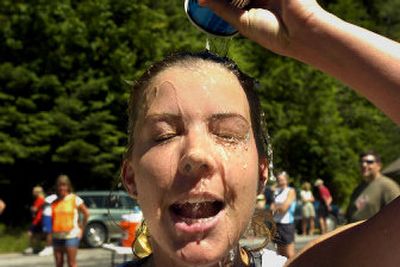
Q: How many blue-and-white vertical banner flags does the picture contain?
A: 0